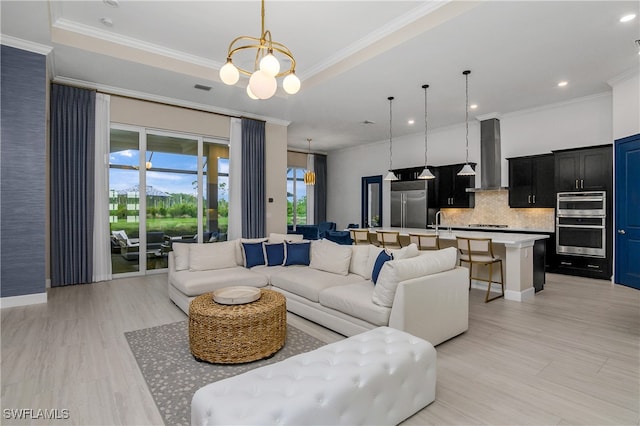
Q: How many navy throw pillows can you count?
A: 4